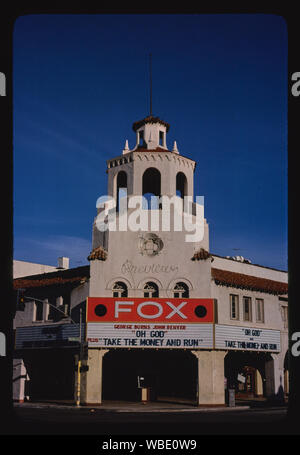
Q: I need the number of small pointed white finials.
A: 2